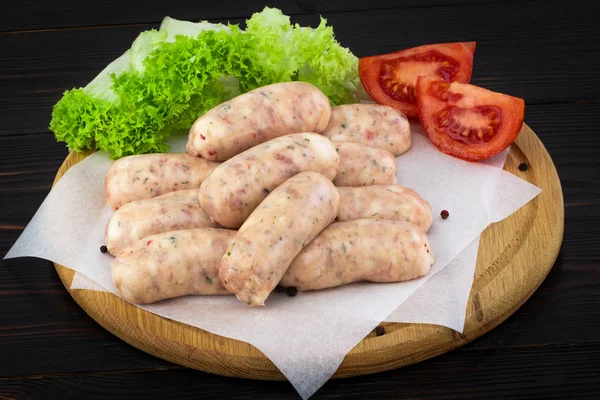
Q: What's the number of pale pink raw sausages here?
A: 10